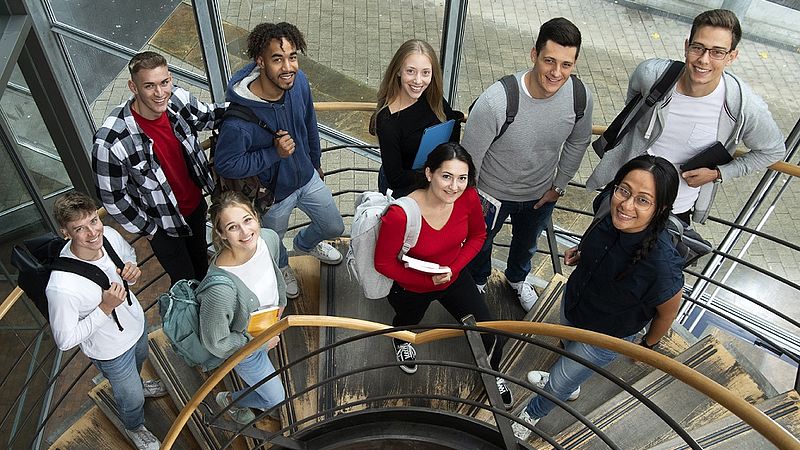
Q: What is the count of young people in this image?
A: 9